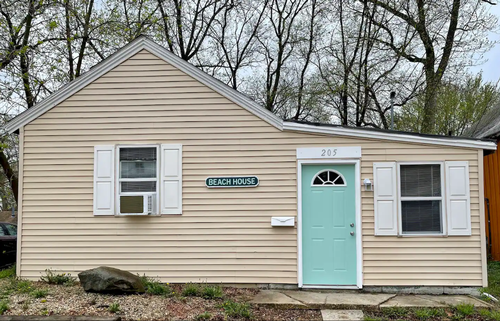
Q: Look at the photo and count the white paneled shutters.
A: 4